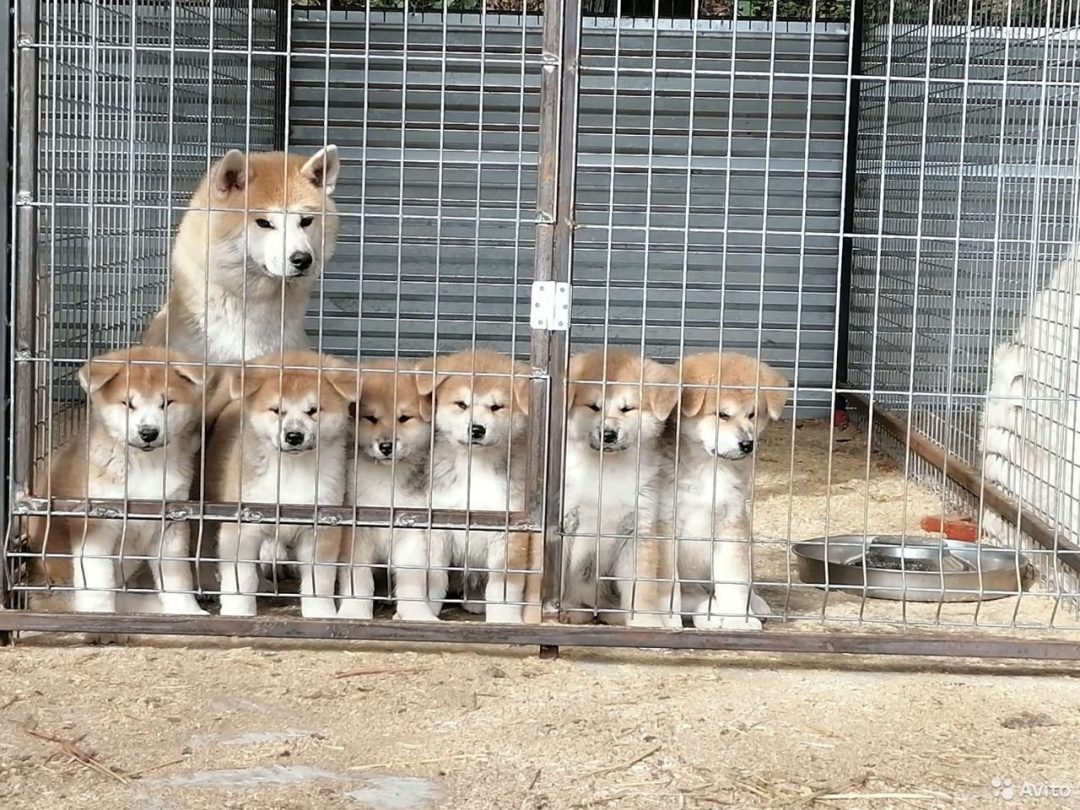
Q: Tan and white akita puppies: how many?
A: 6